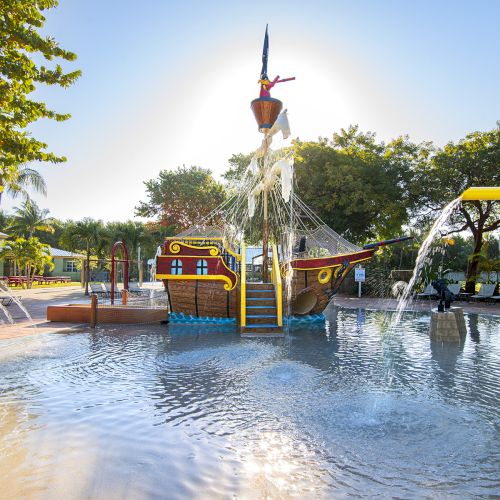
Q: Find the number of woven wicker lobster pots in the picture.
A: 0